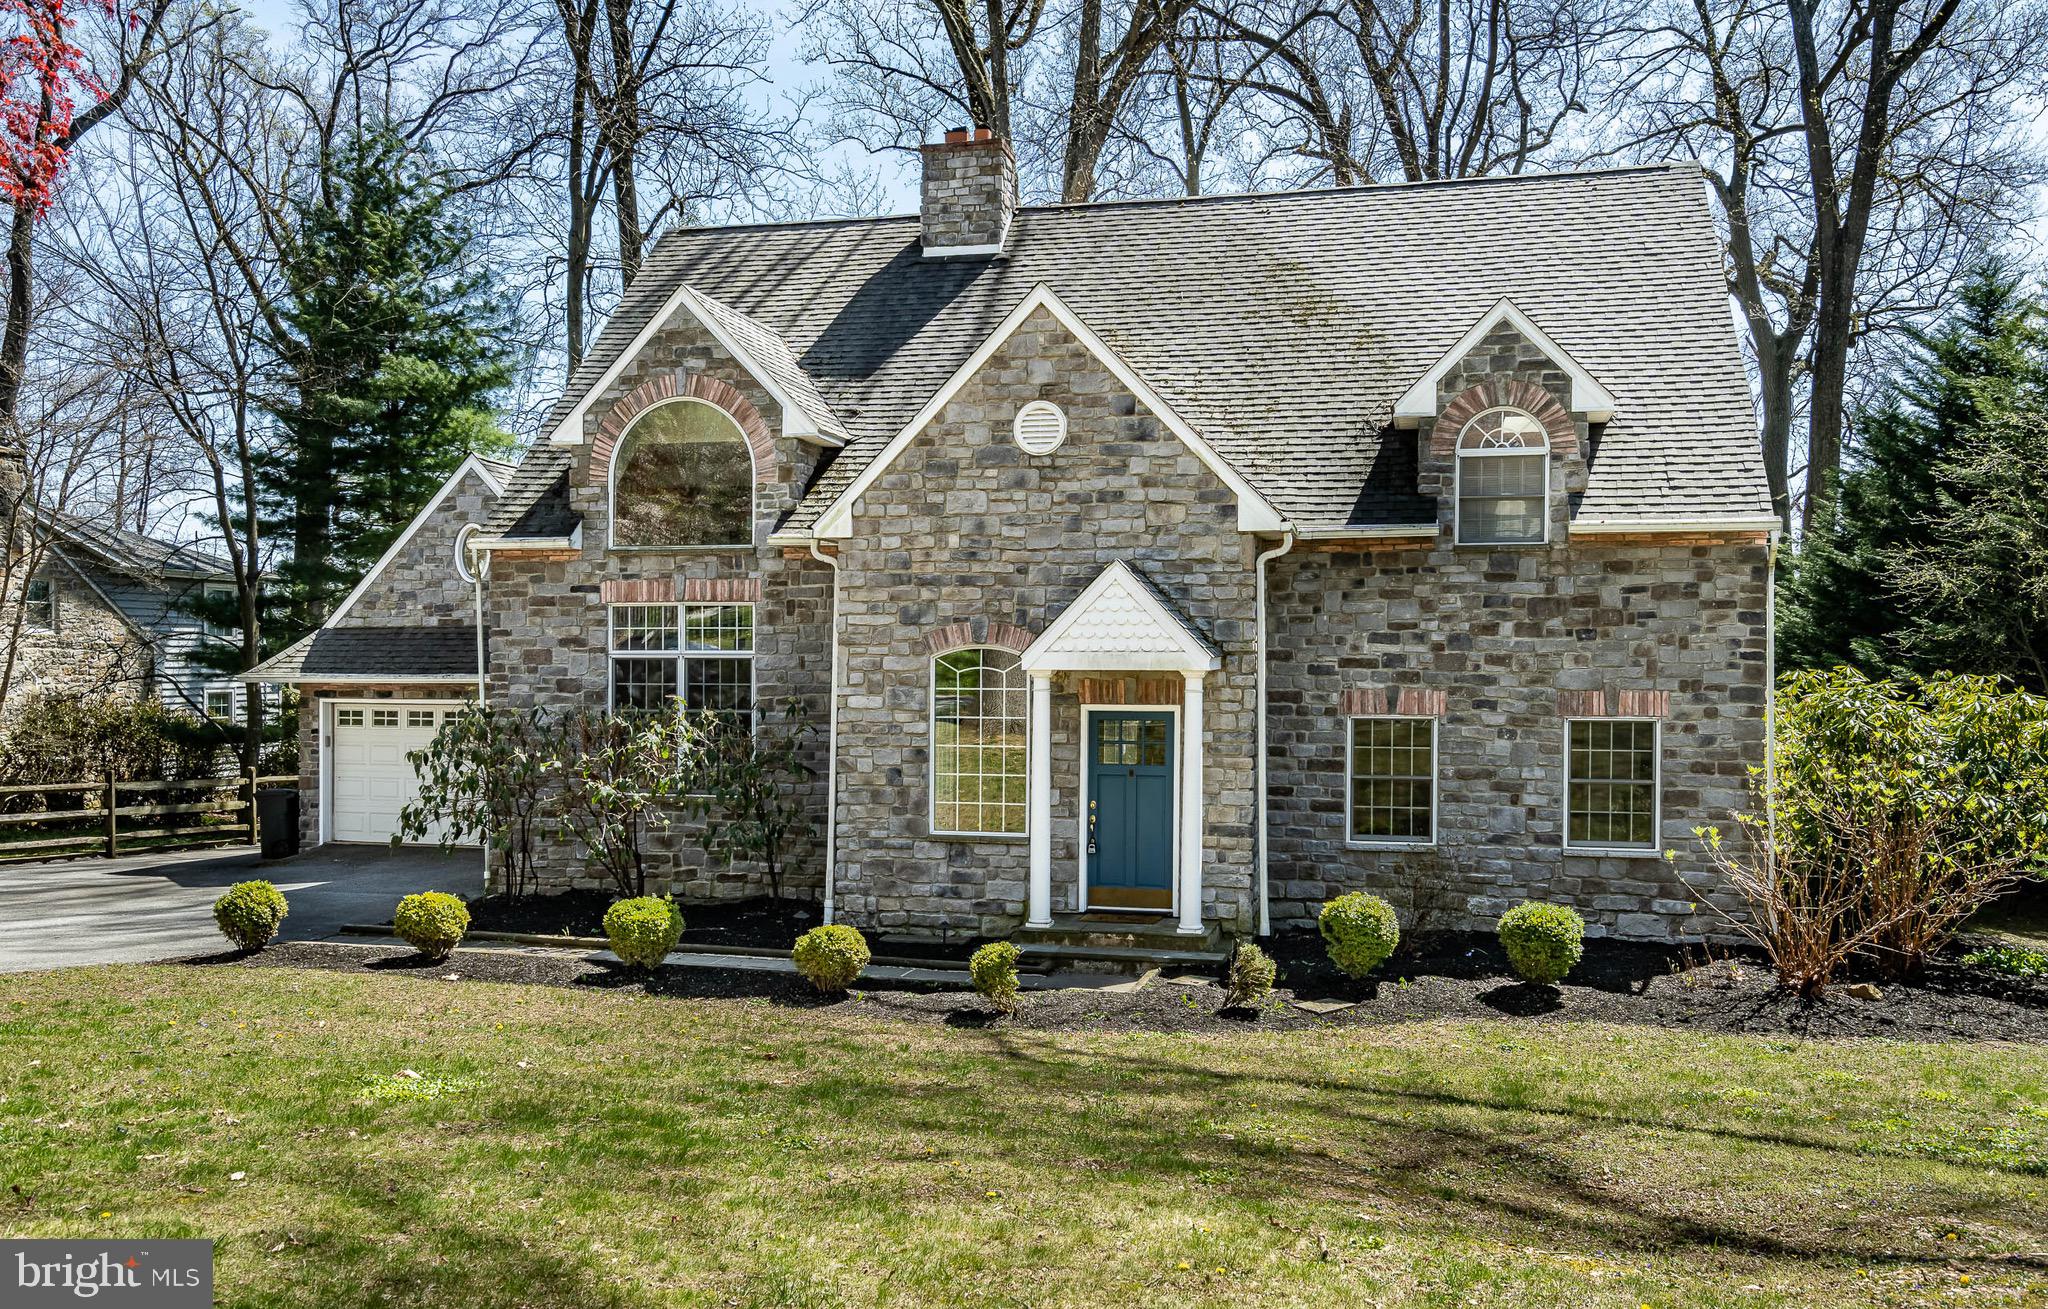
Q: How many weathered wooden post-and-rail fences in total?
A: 1